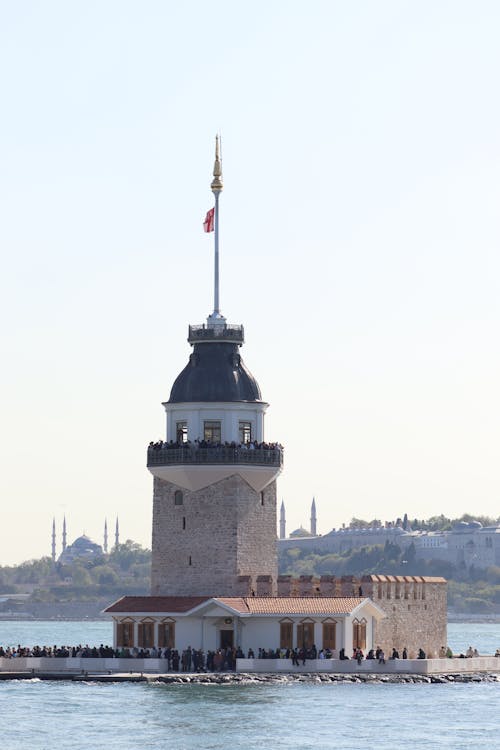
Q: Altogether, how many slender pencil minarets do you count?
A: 6